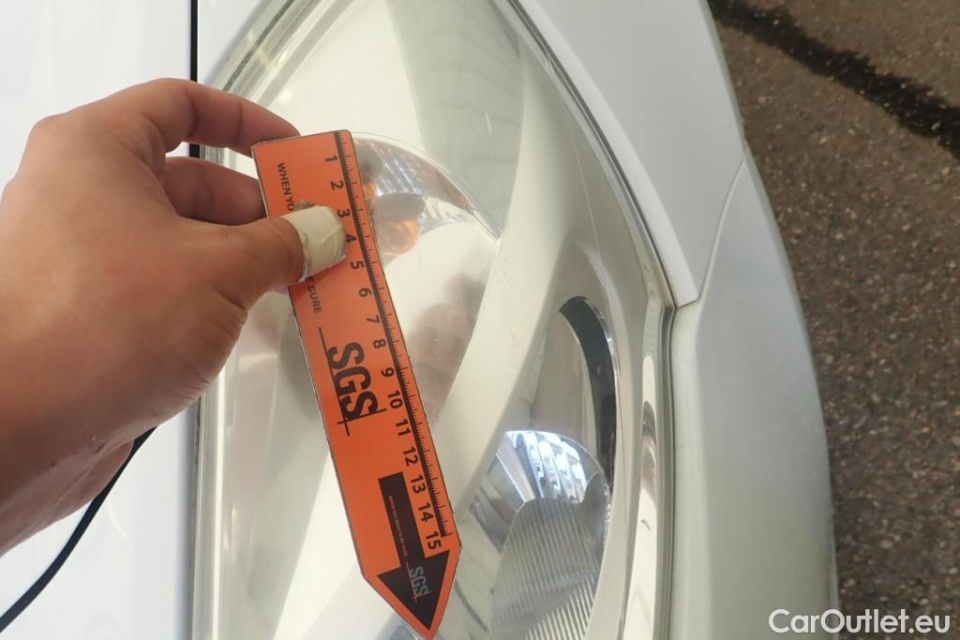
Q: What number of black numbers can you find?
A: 15